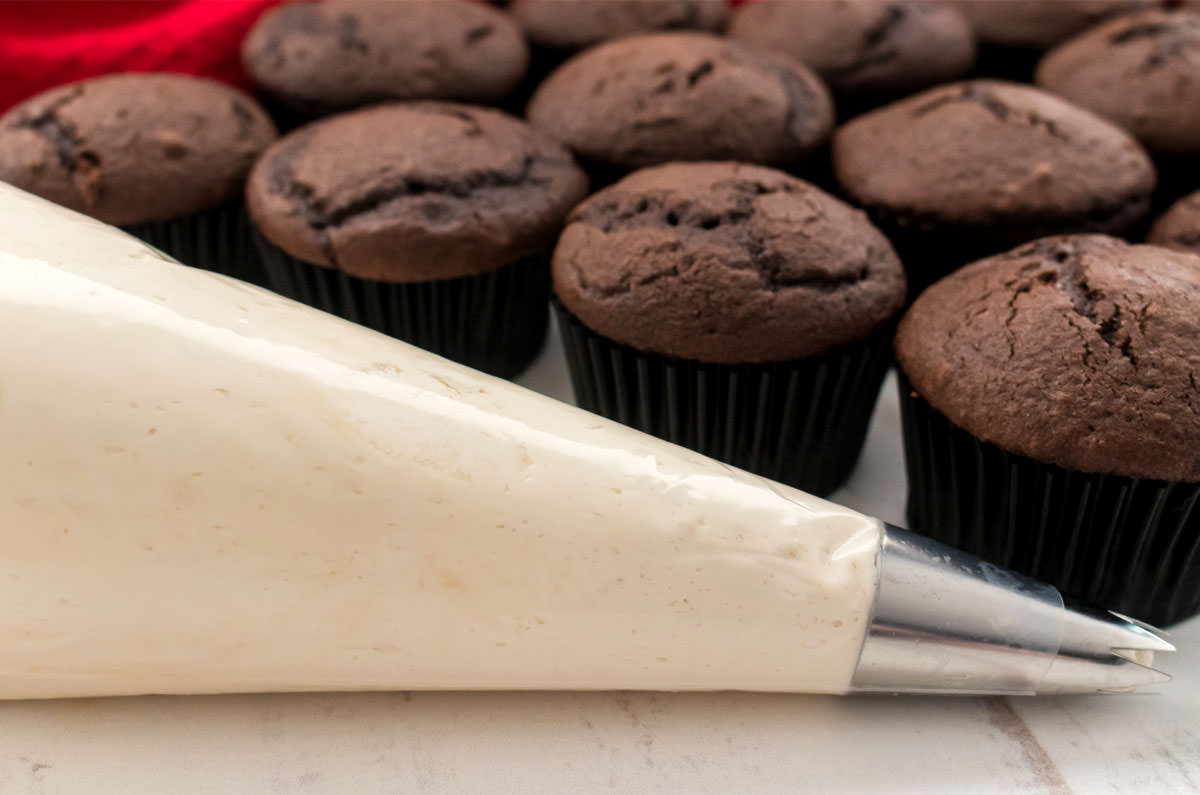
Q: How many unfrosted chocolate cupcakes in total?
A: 12